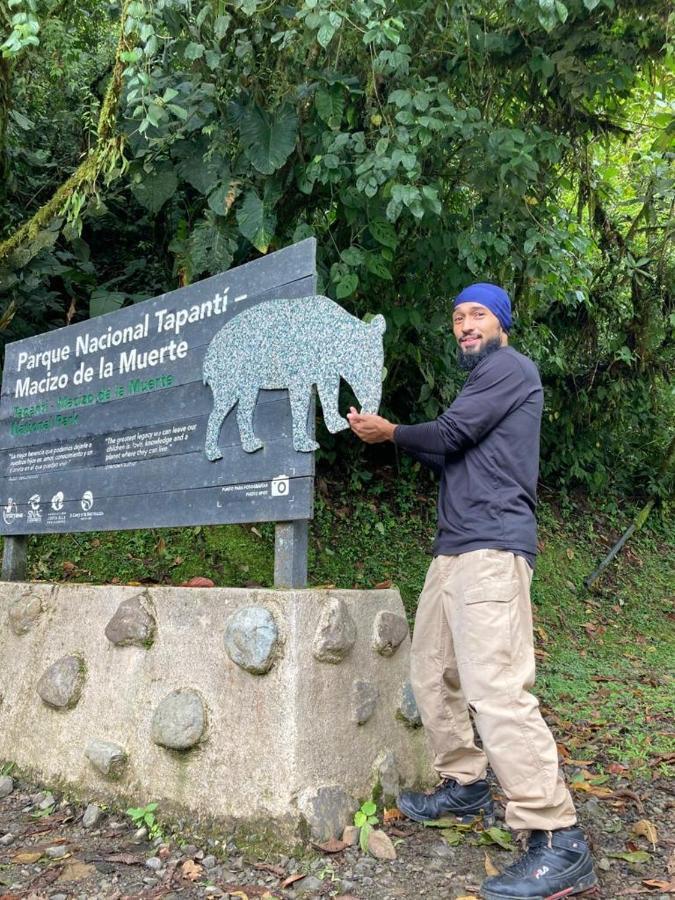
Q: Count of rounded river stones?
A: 12